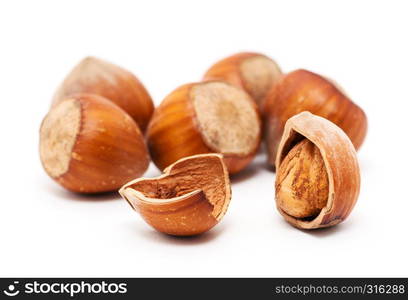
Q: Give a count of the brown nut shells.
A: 7